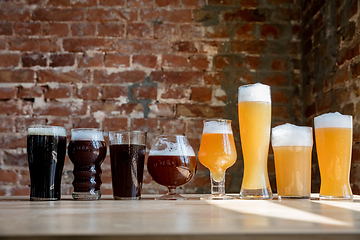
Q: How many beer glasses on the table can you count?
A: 8